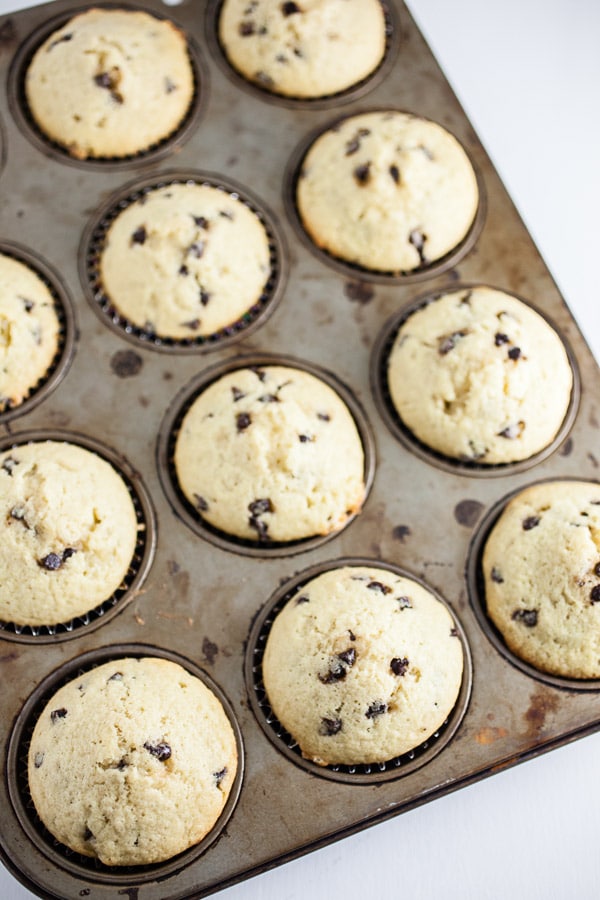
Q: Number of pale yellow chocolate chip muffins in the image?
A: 11